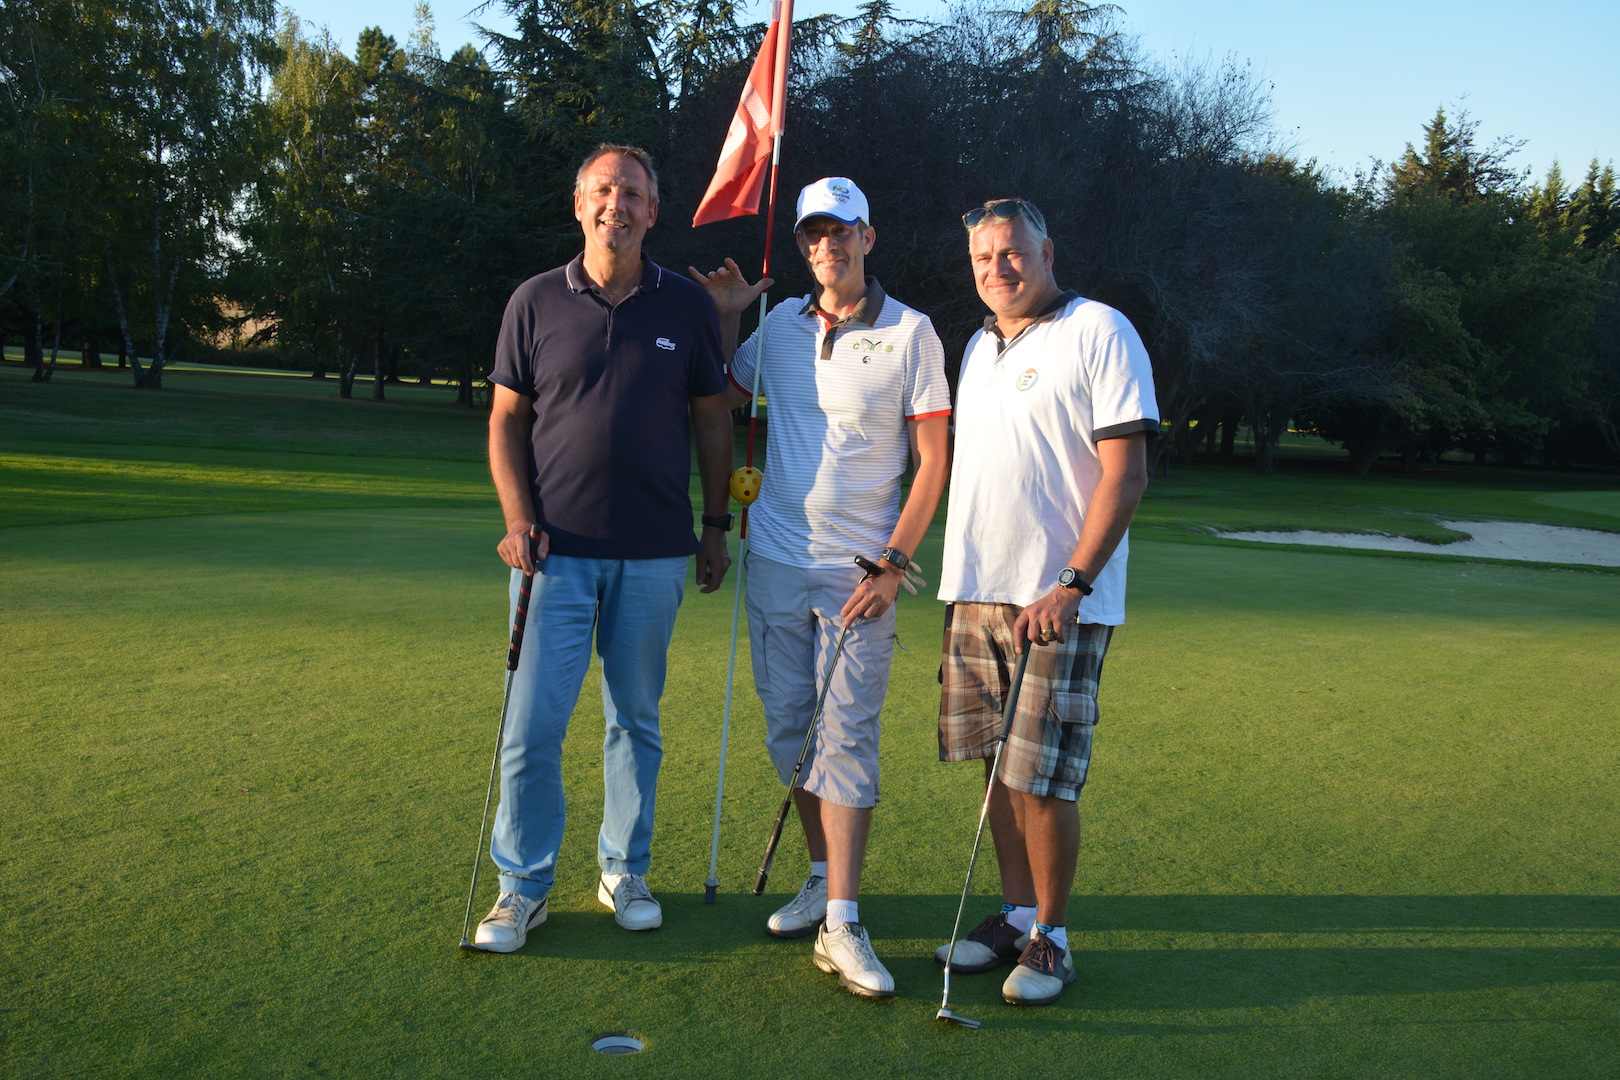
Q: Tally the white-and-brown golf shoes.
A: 2